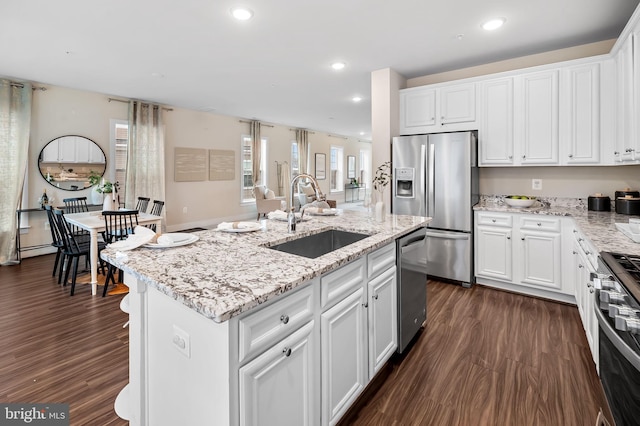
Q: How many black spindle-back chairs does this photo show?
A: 6